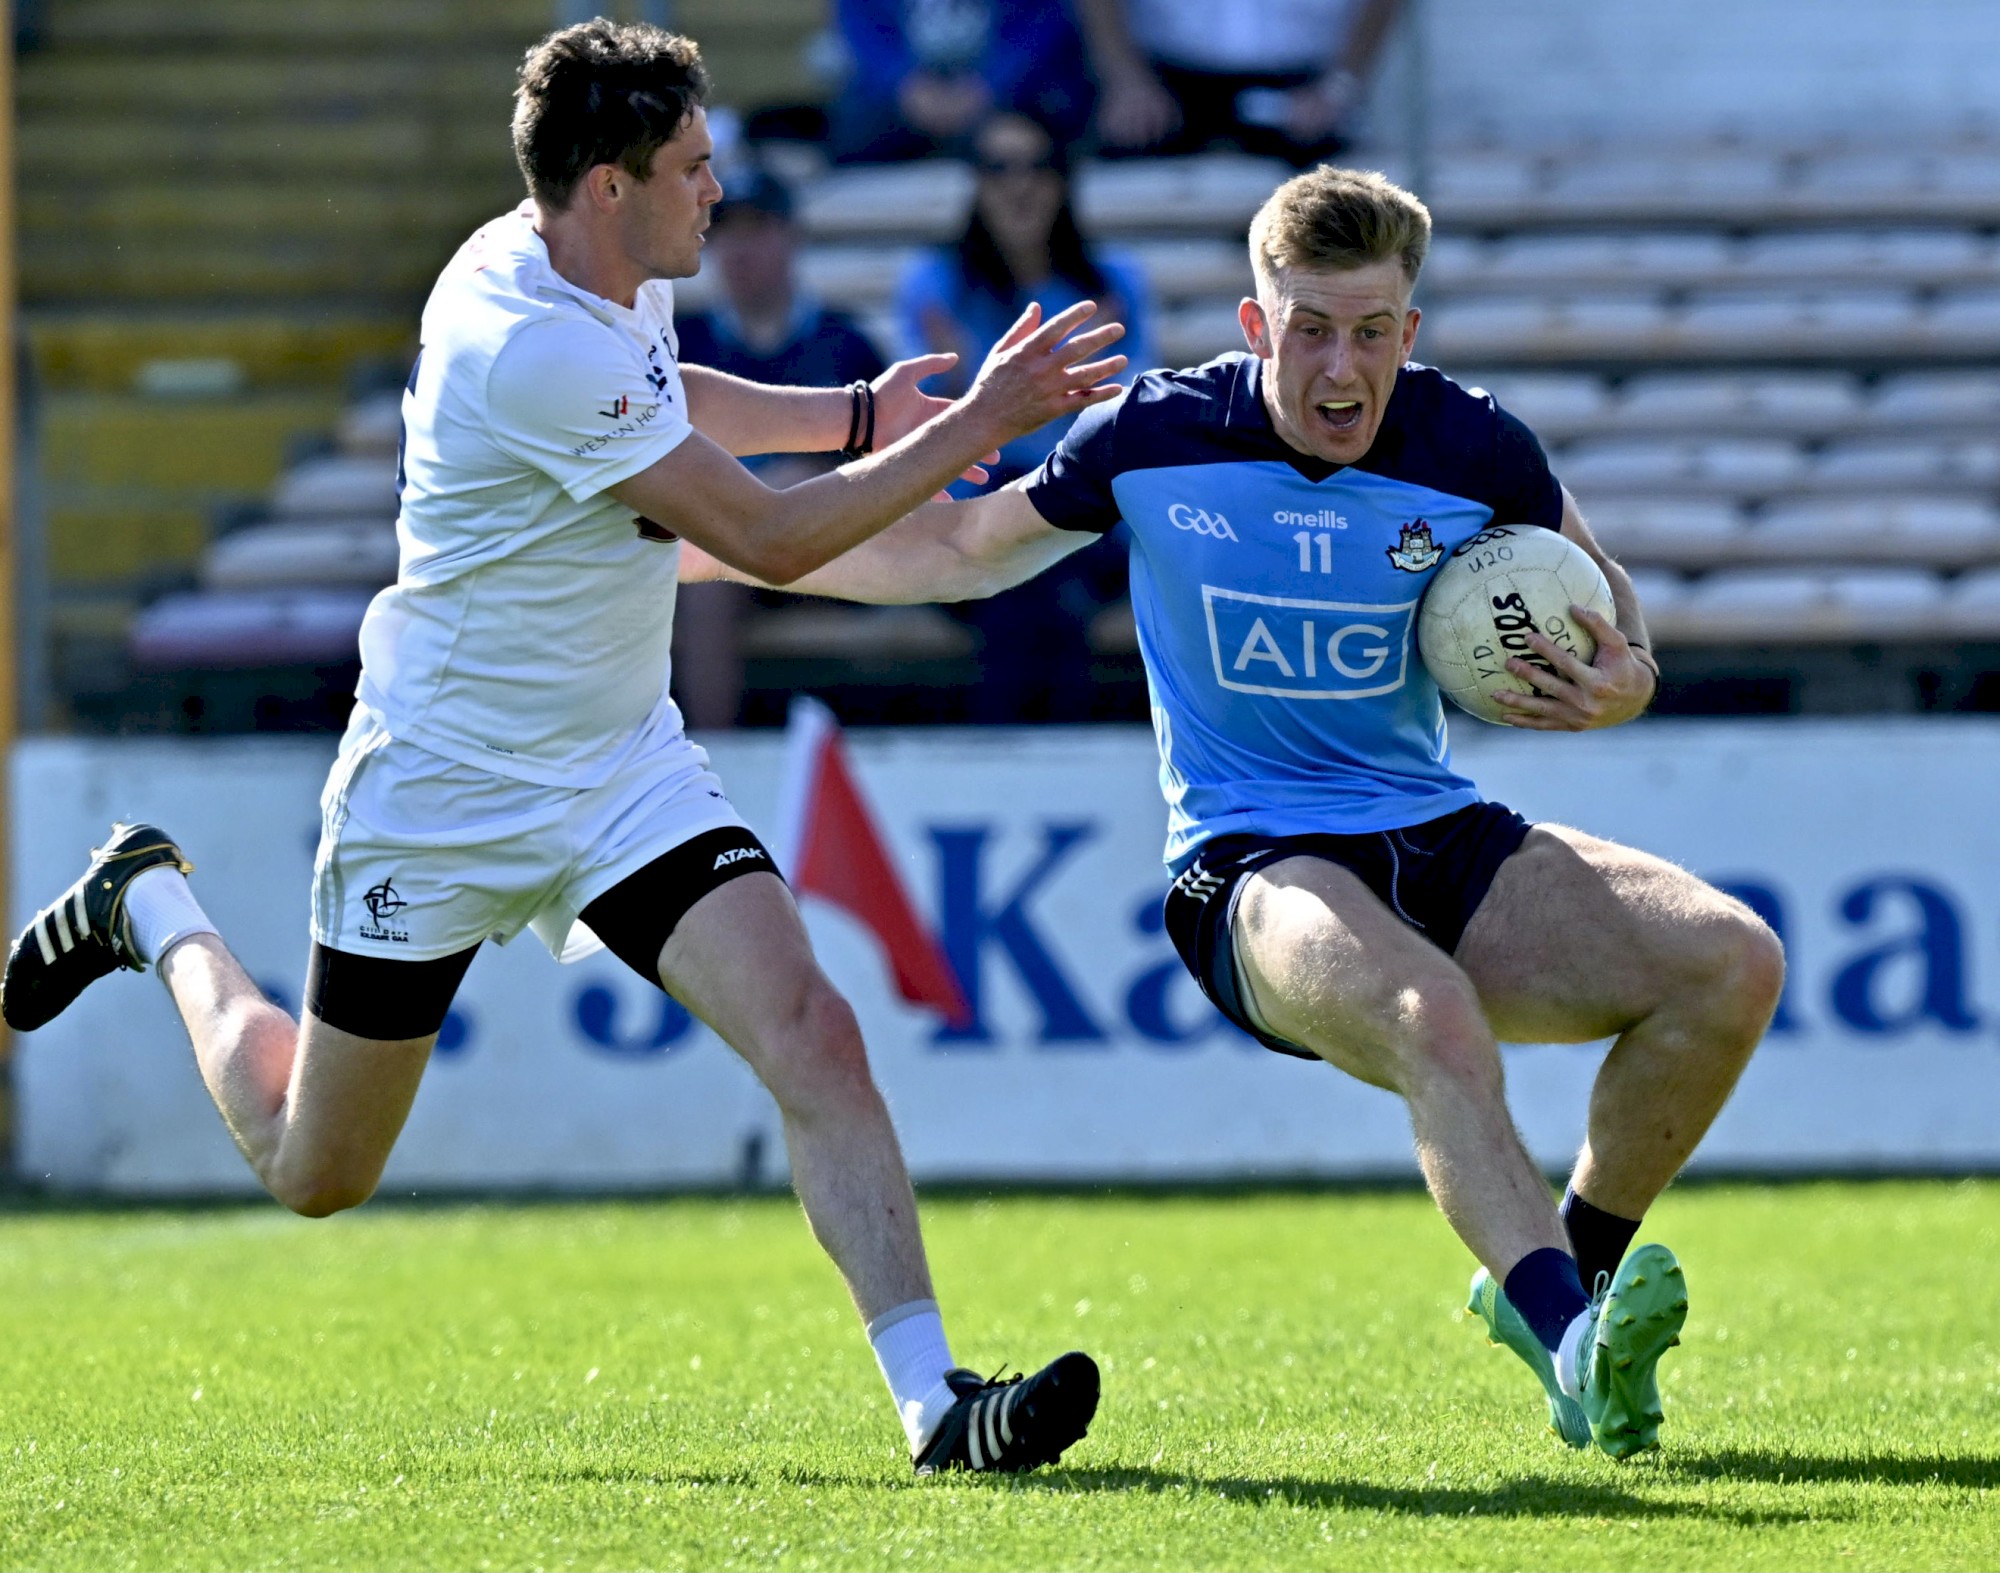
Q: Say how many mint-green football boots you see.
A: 2